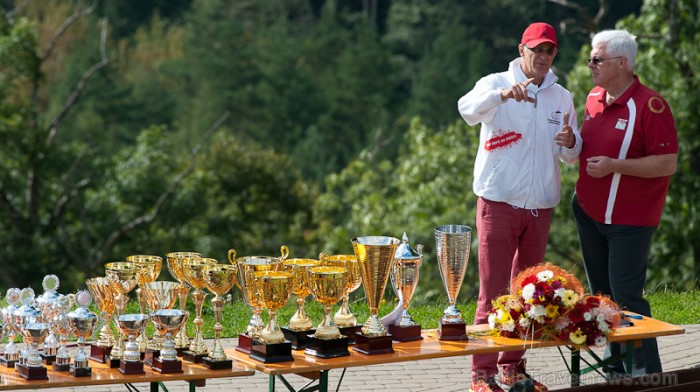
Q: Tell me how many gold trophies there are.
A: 13